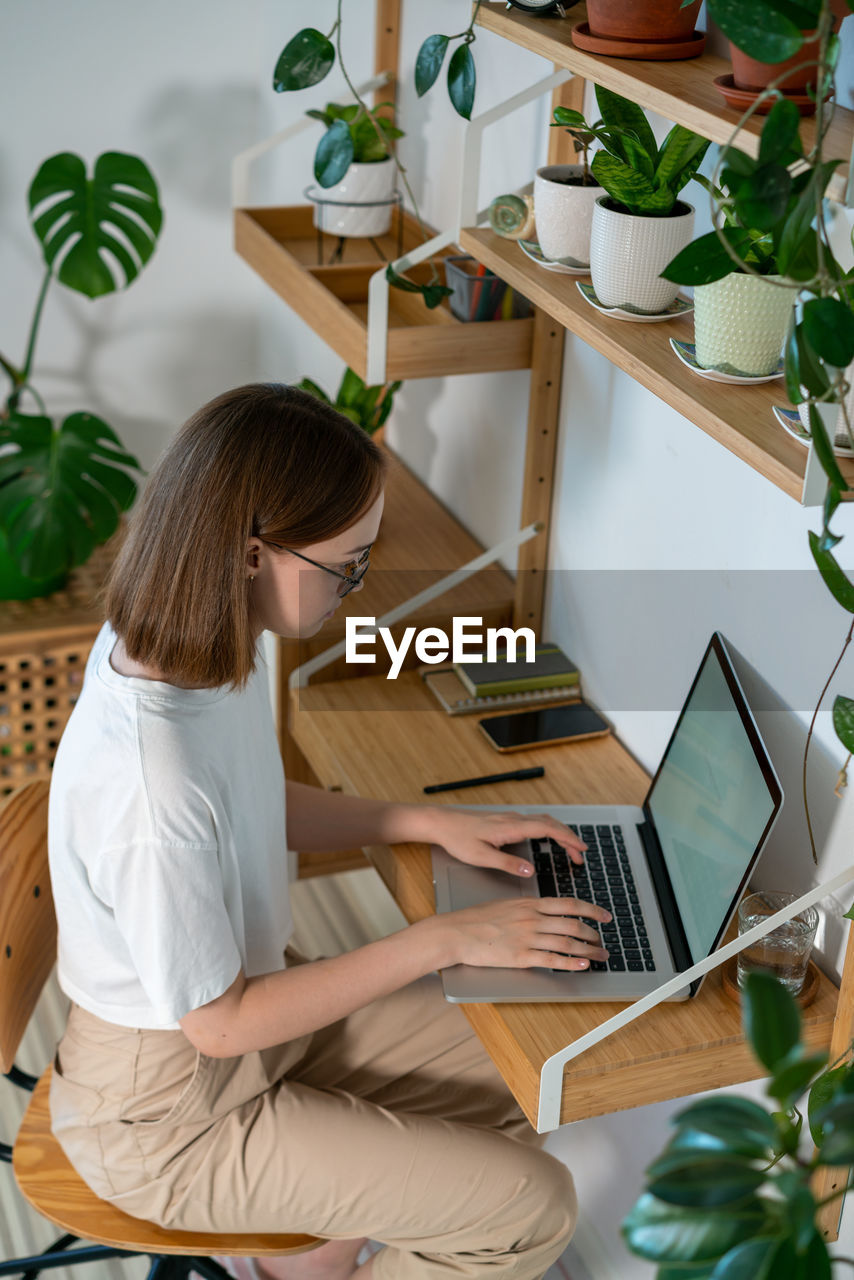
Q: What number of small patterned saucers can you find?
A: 4